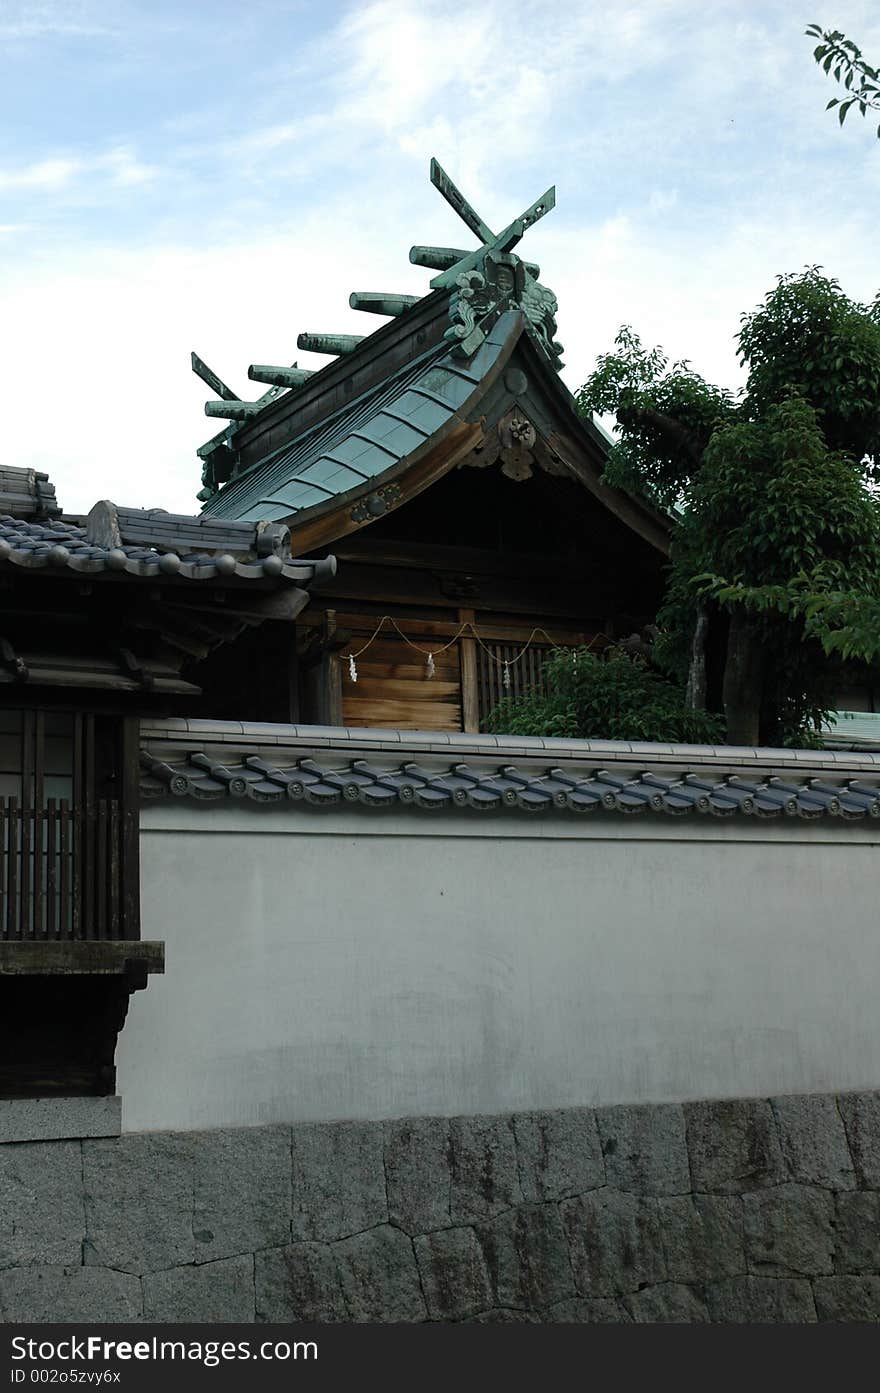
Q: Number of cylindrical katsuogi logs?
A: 5